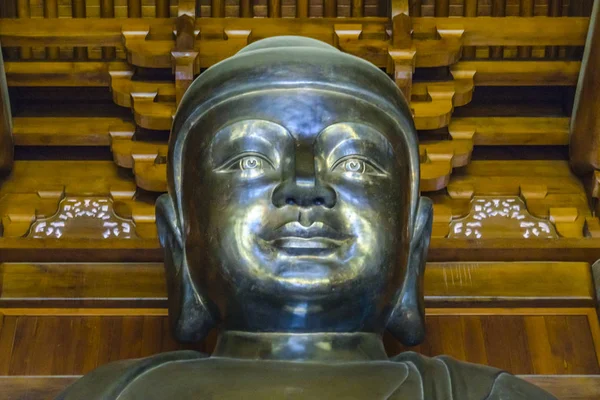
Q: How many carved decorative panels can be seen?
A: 2